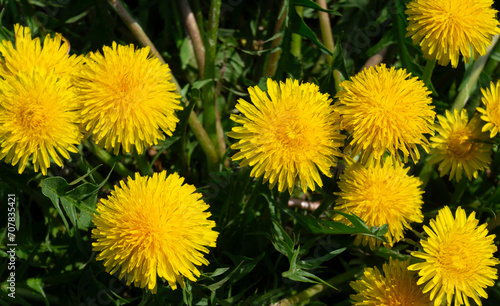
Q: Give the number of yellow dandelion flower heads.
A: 12